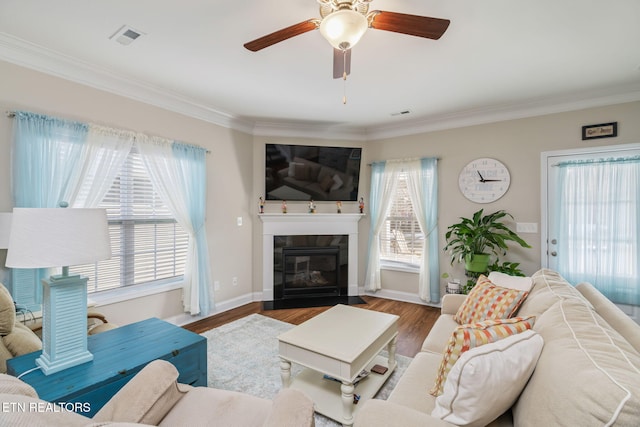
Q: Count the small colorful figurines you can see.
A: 5